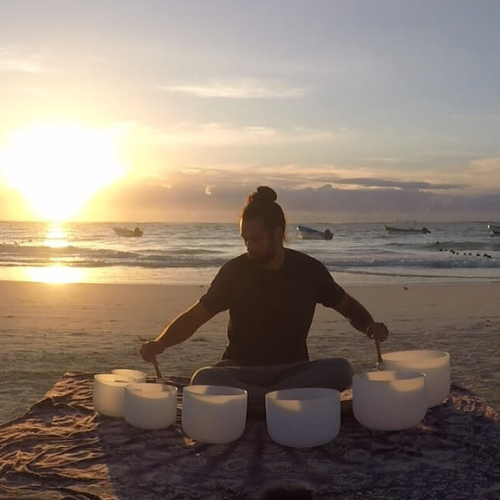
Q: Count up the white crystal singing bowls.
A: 7